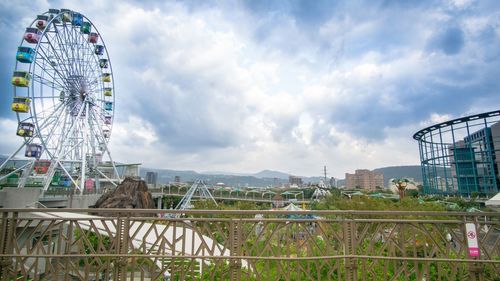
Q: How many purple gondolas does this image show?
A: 2